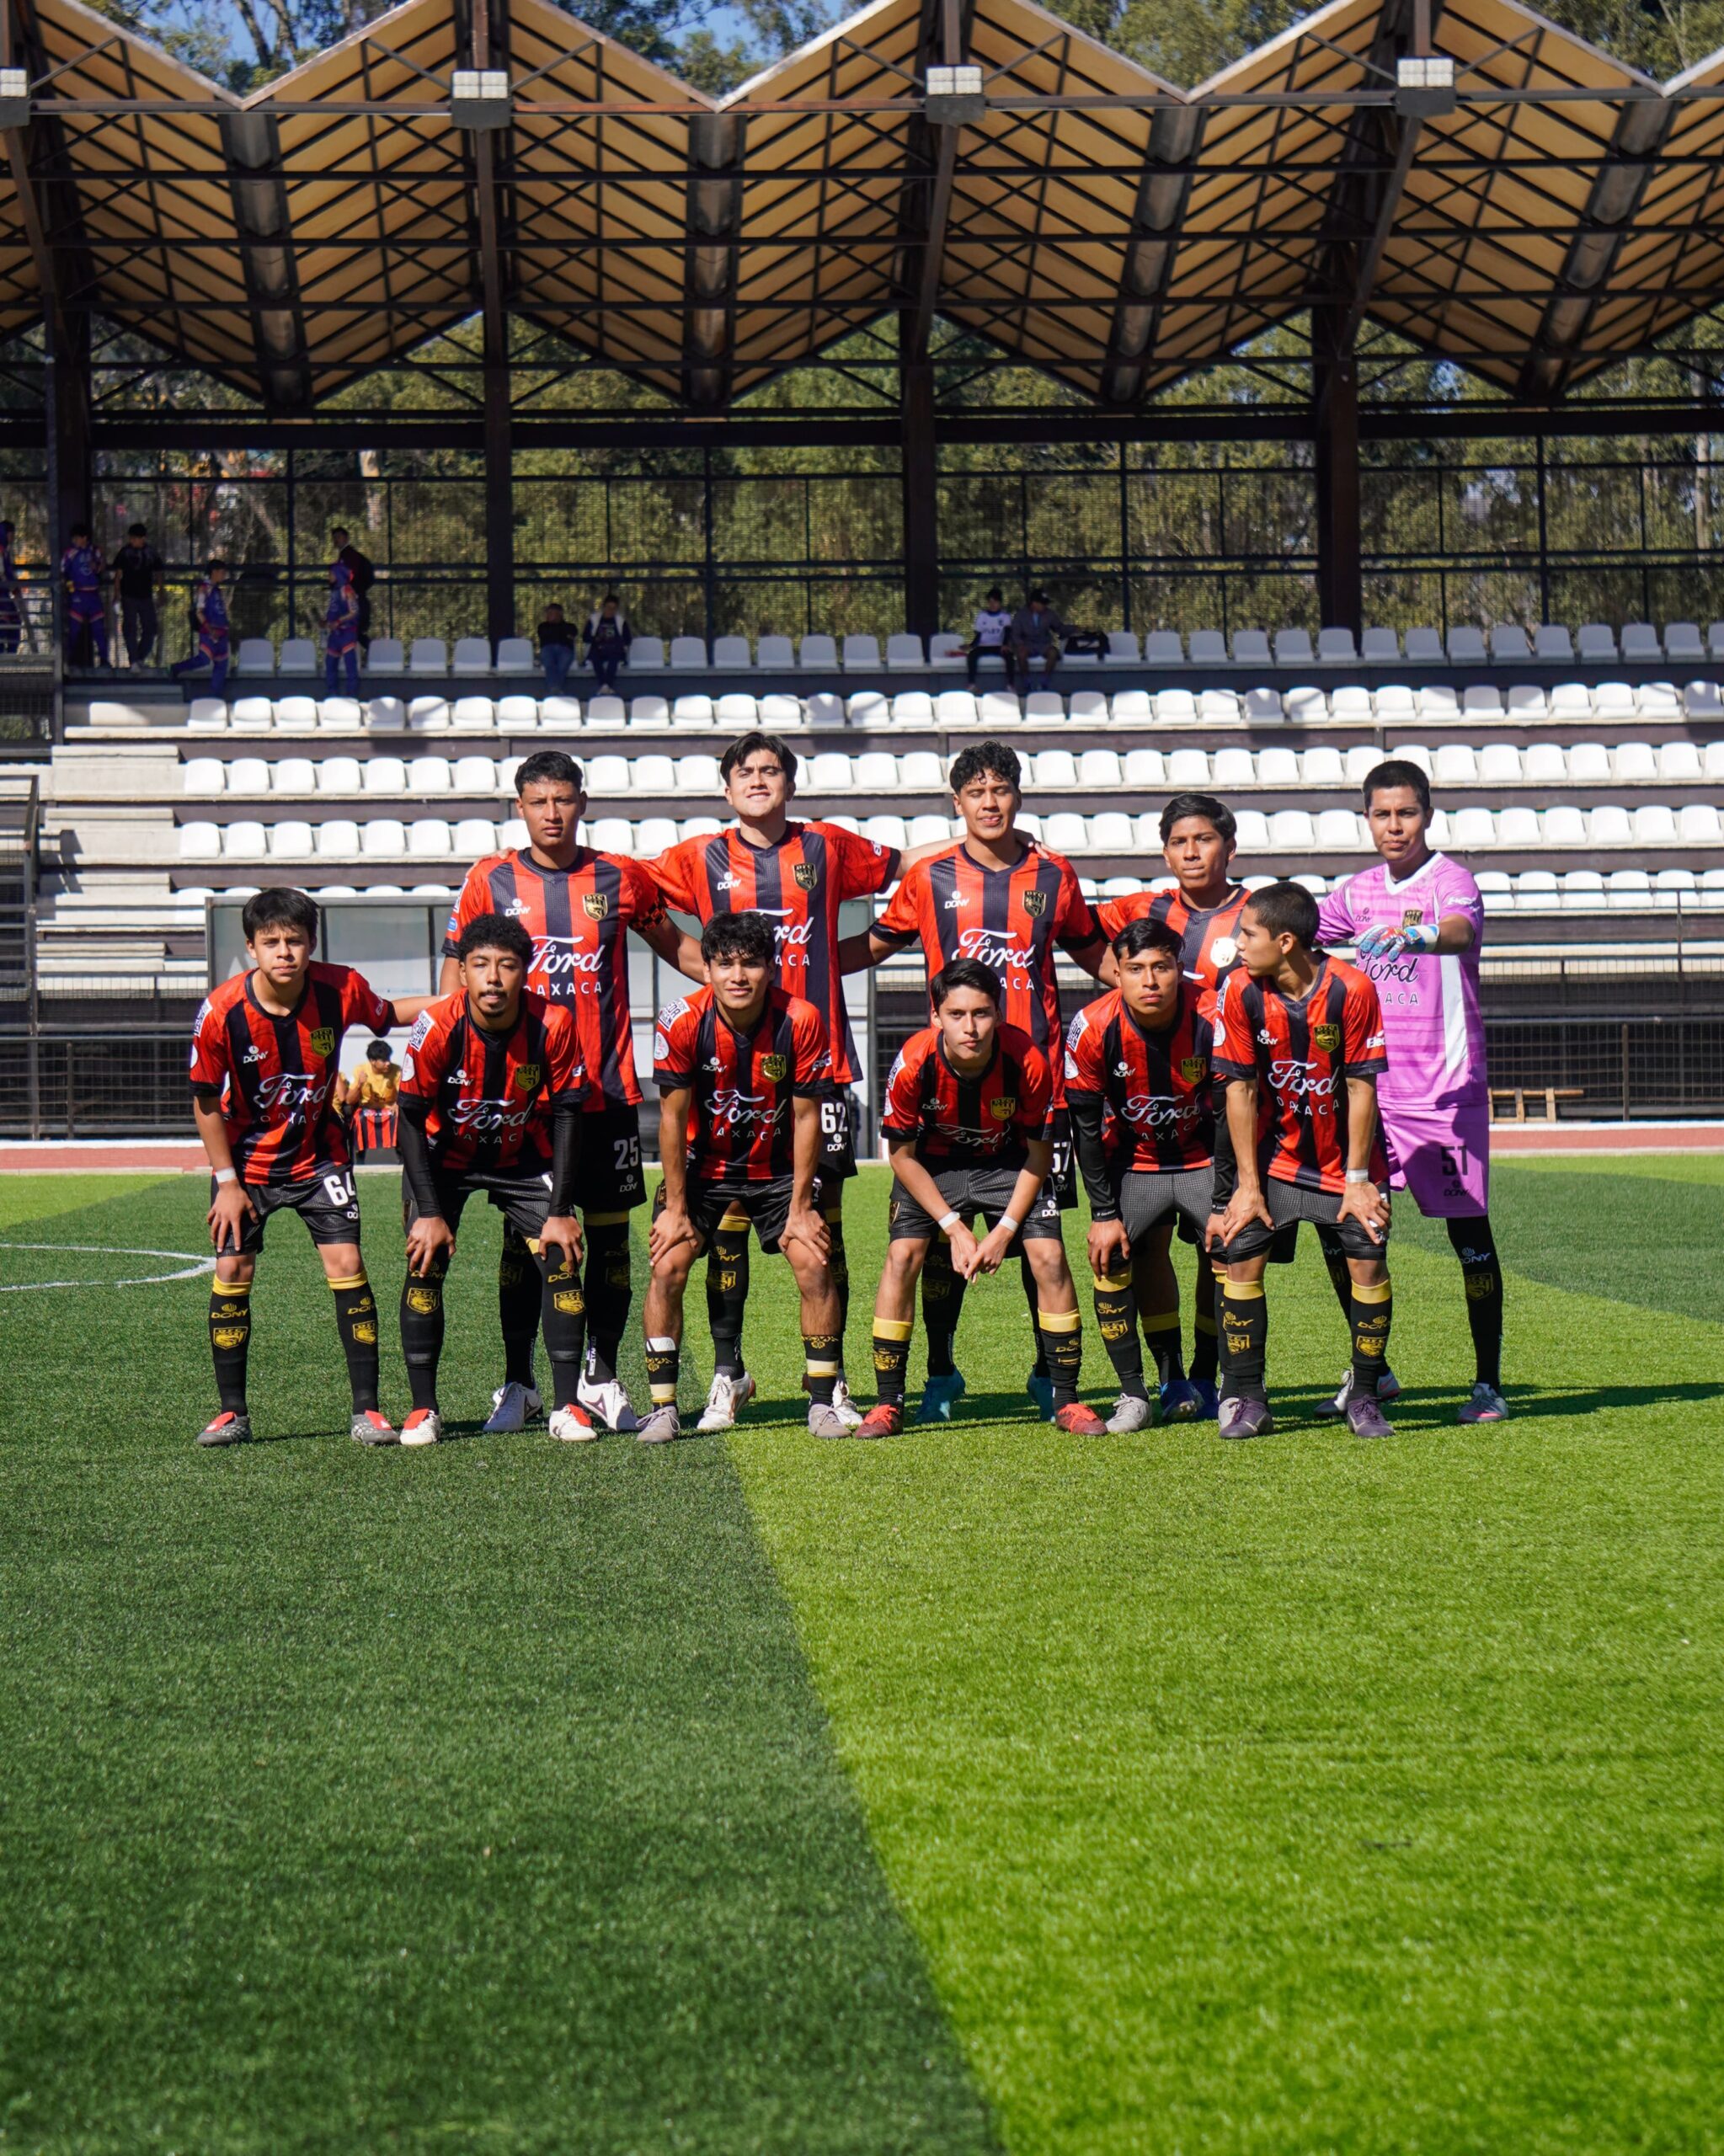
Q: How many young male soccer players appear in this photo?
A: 11